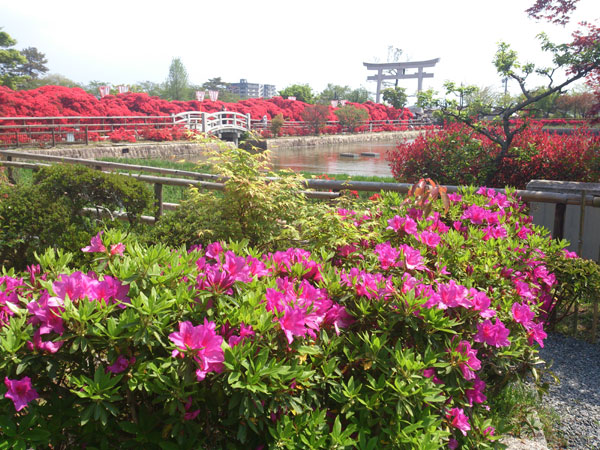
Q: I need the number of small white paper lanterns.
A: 7